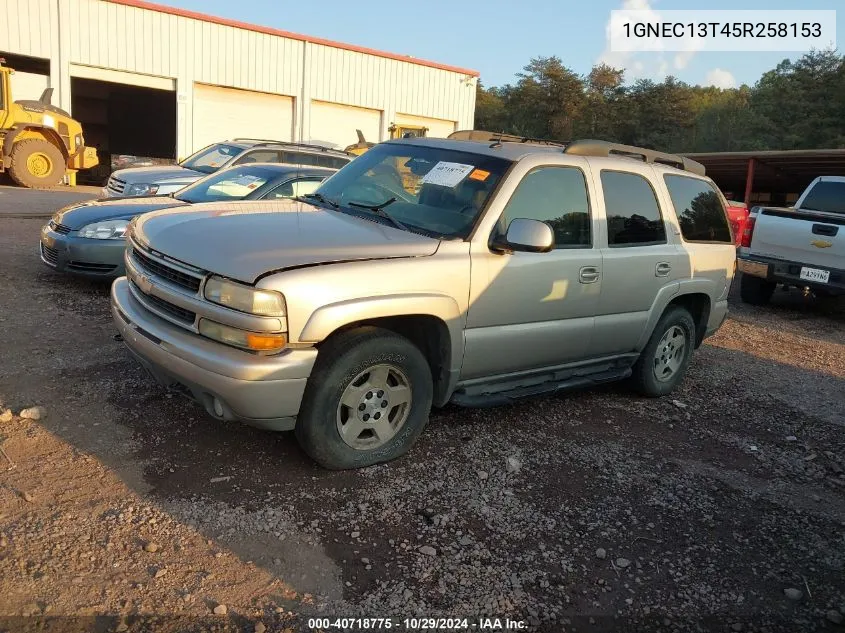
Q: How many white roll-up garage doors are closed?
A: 3